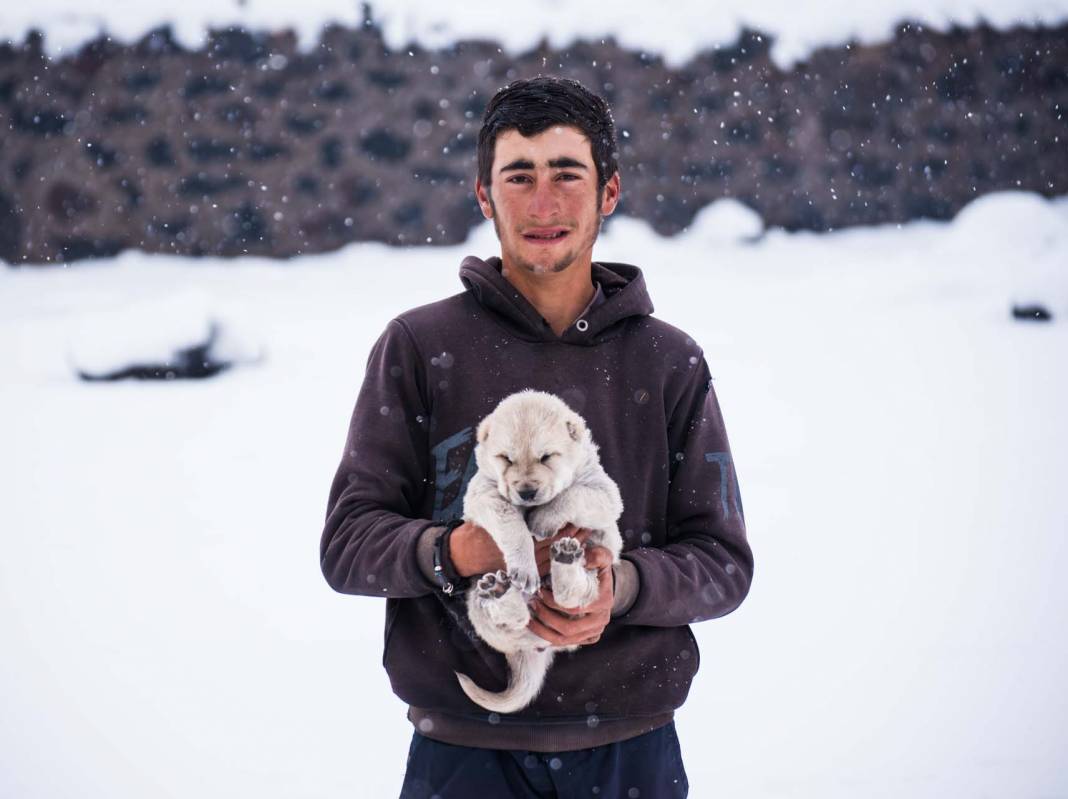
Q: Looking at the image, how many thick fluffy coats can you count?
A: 1